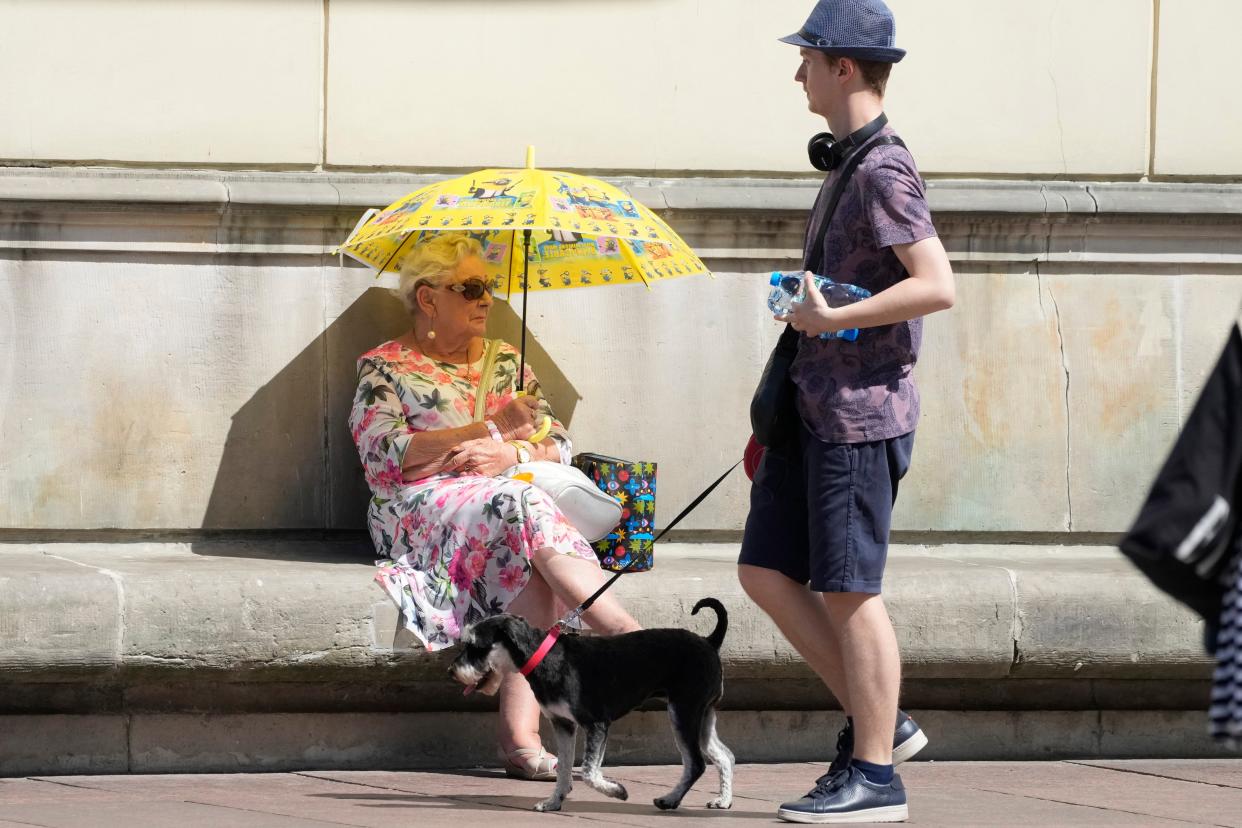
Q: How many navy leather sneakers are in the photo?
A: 2